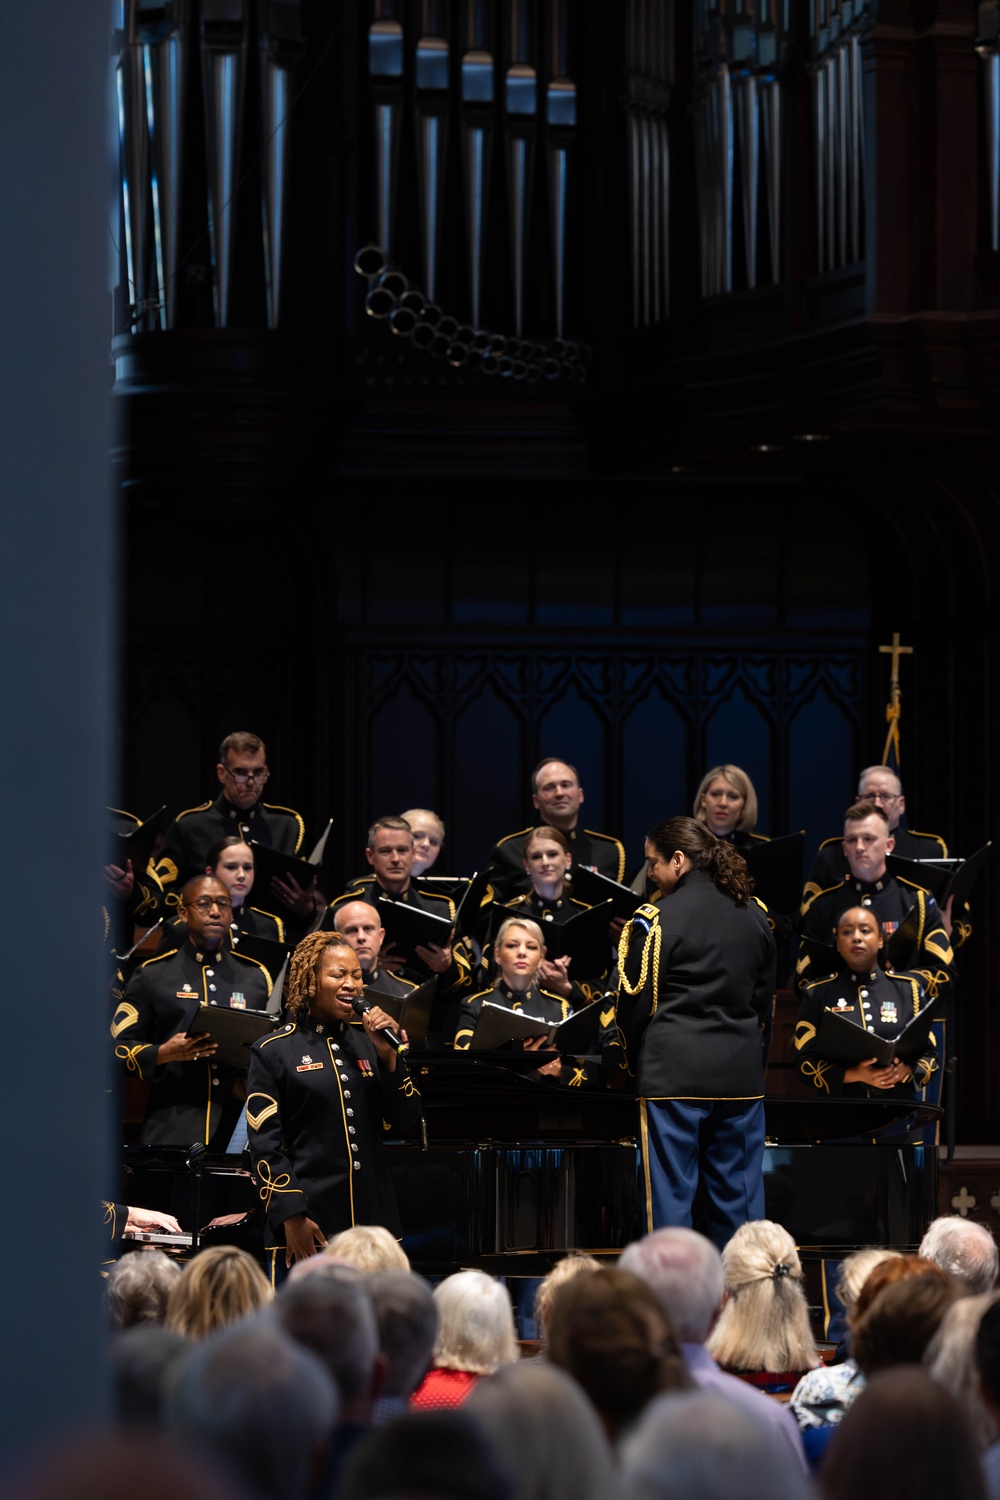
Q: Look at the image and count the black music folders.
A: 15